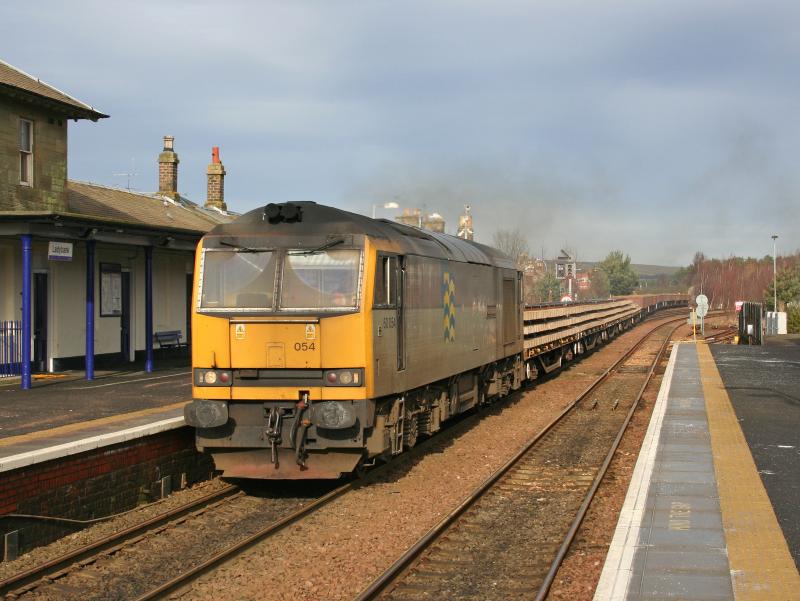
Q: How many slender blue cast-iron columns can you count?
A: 3